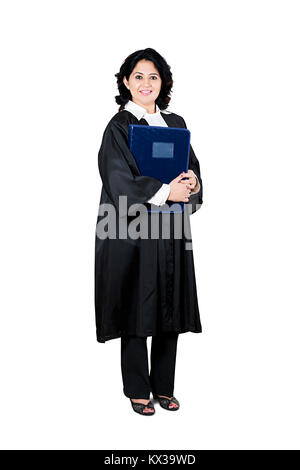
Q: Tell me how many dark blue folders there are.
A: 1